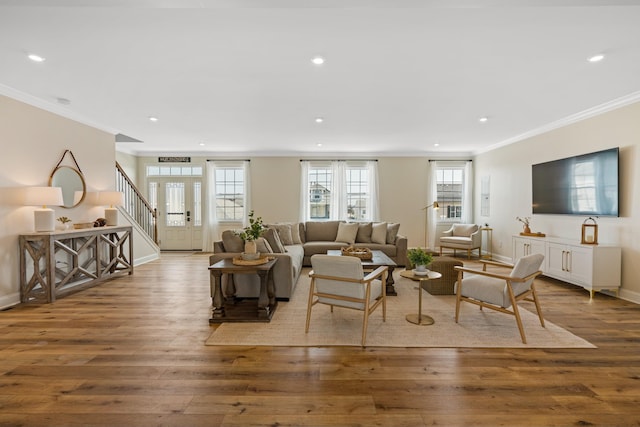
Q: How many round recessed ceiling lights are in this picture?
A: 9